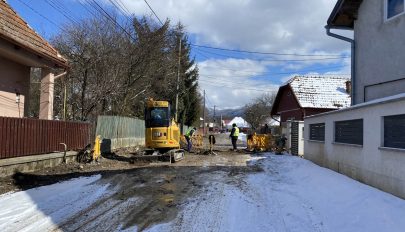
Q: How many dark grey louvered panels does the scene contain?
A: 3